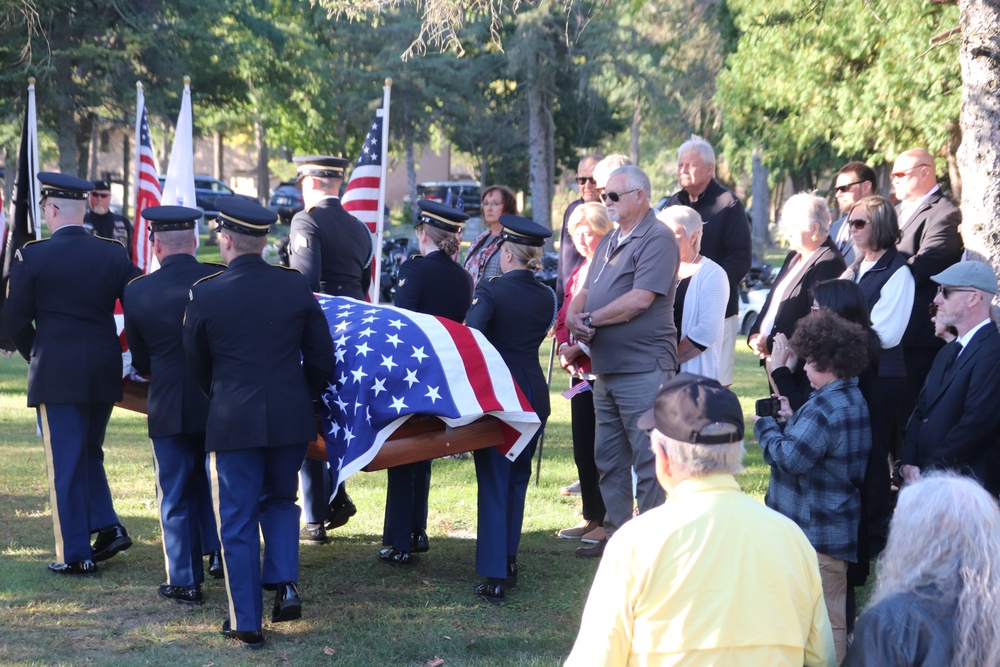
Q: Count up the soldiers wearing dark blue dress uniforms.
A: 6